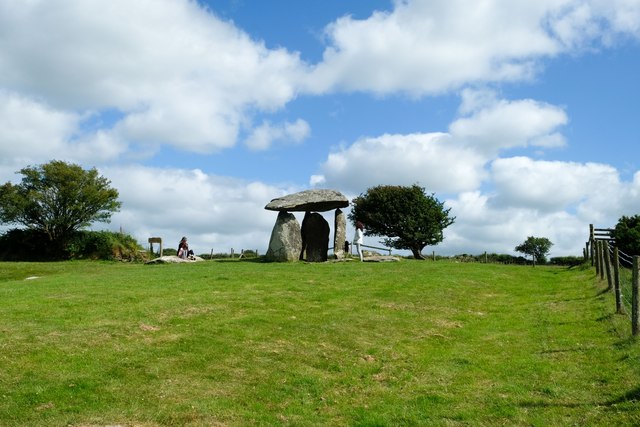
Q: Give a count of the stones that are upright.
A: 3